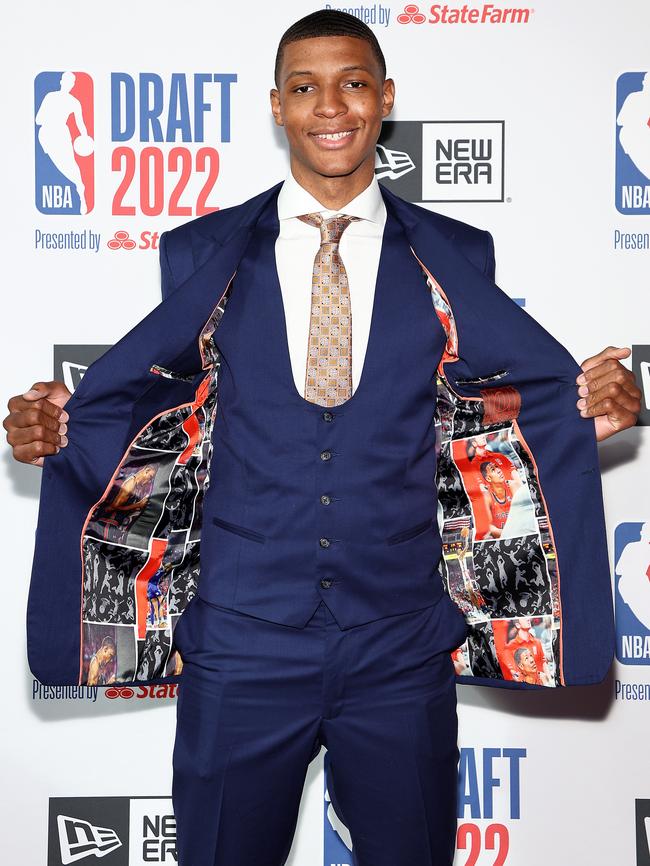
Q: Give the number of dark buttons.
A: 5